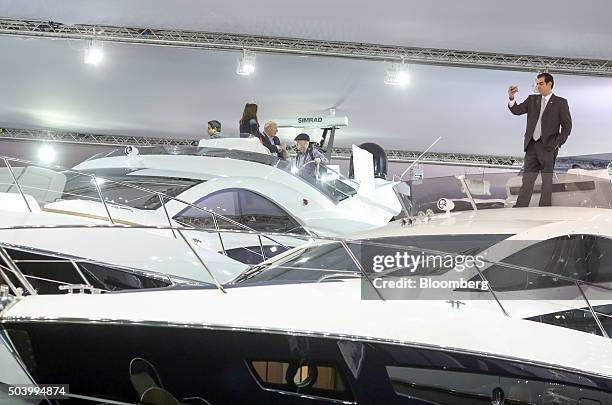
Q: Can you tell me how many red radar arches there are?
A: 0